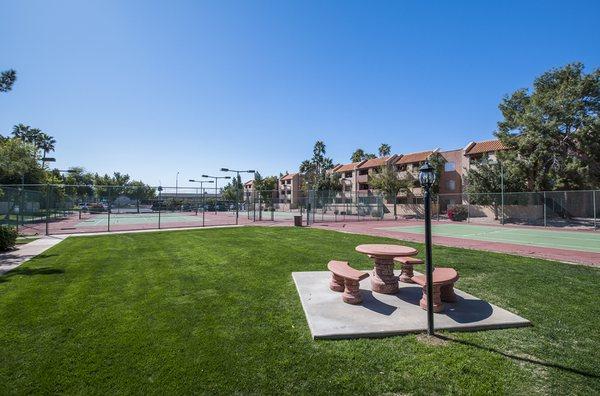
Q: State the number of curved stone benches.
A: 3